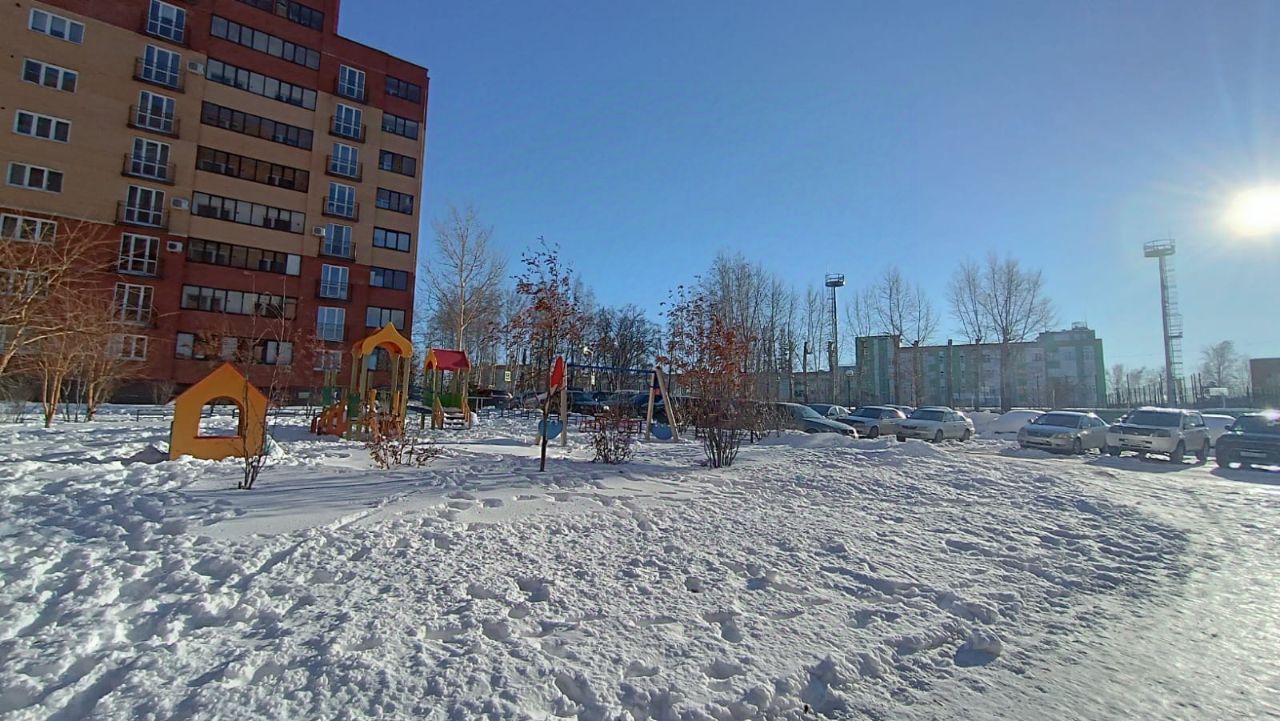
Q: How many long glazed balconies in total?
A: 9